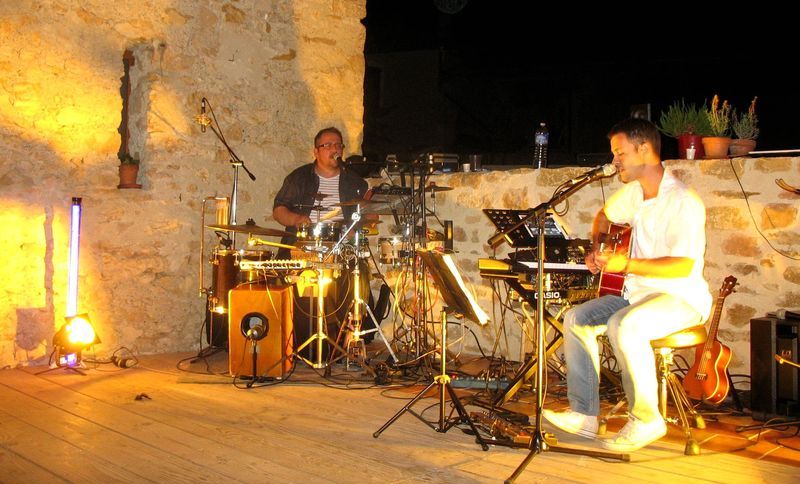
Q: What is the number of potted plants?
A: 4